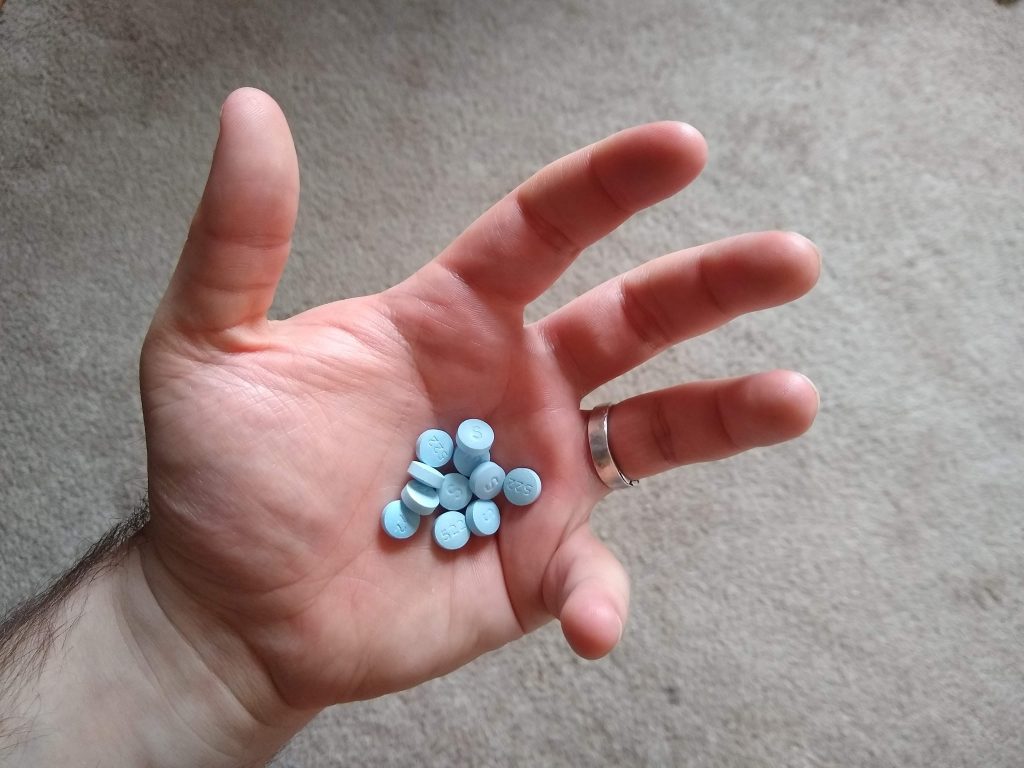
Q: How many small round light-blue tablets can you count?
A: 11